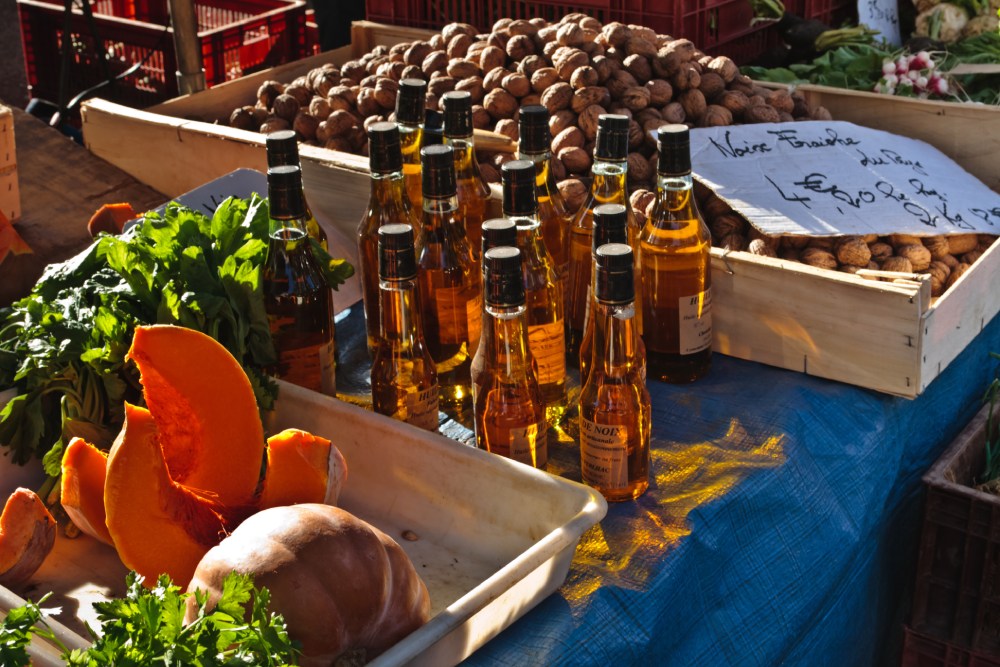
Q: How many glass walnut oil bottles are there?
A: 15